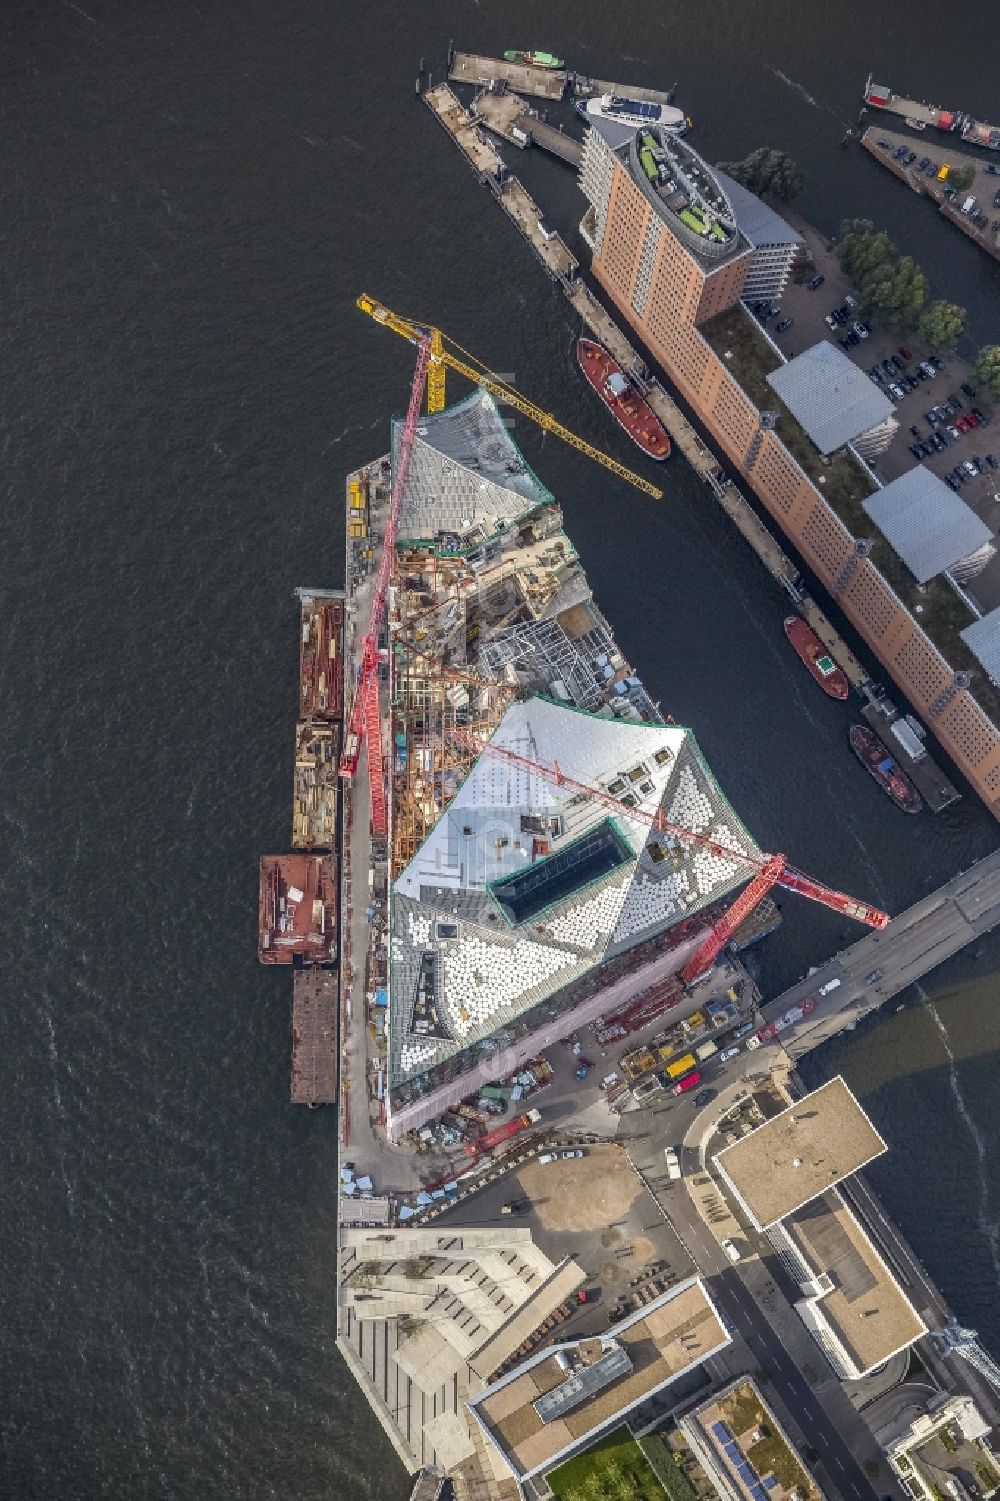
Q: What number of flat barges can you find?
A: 4